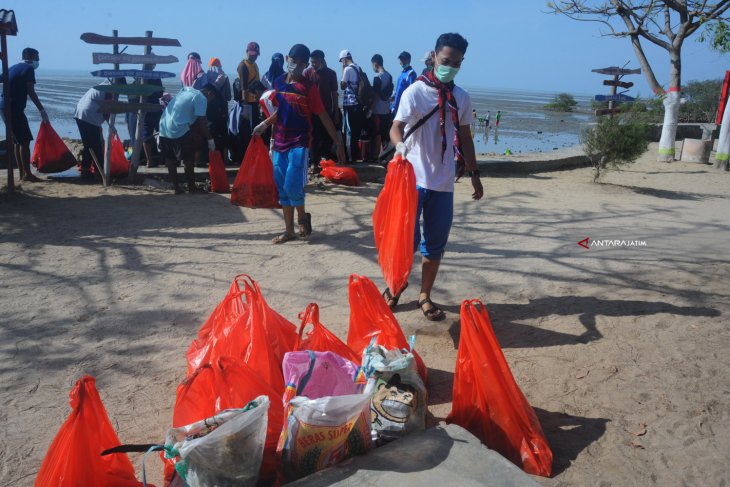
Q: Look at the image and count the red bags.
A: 12